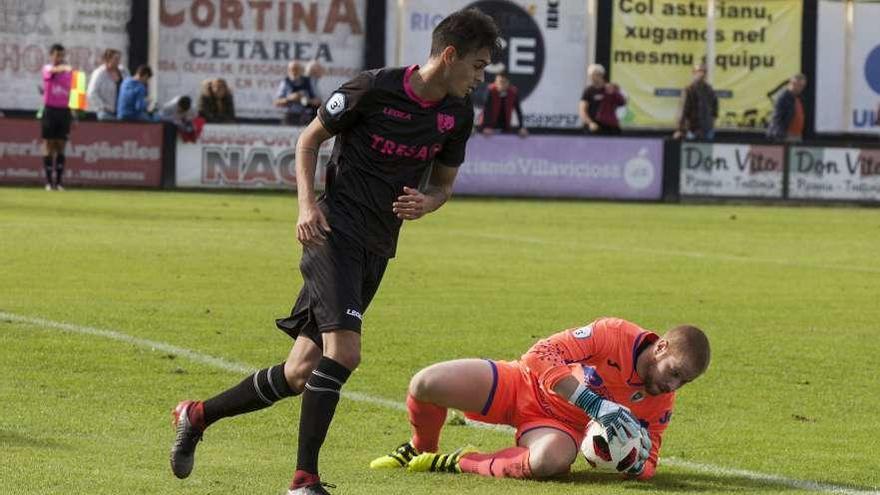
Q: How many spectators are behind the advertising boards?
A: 10